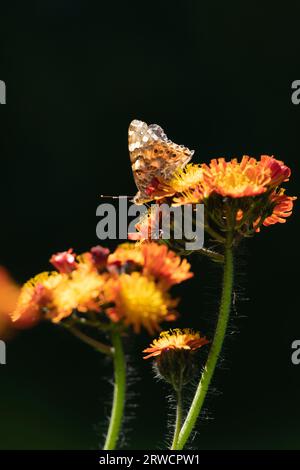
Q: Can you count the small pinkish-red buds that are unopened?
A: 2